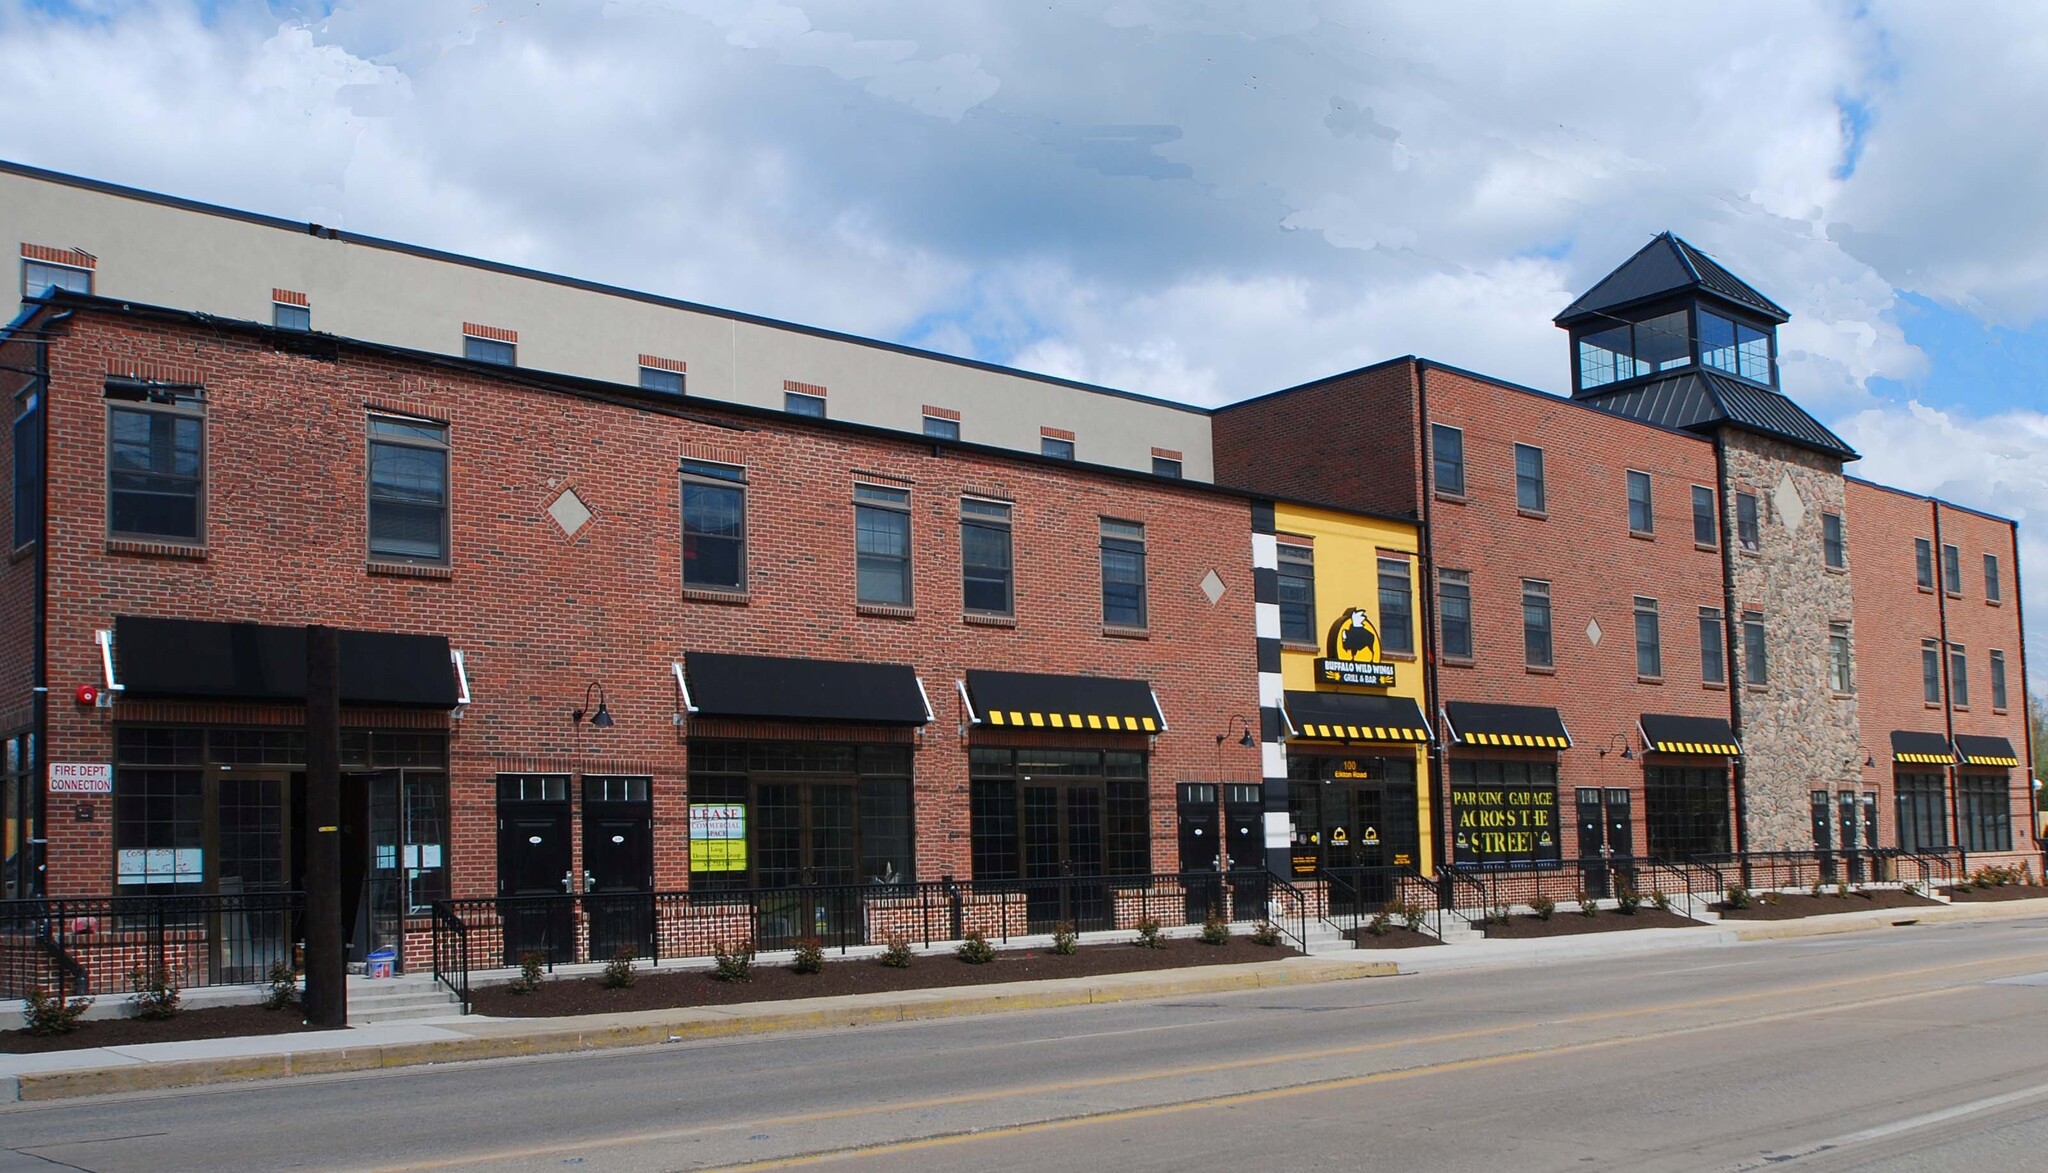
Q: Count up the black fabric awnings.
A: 8